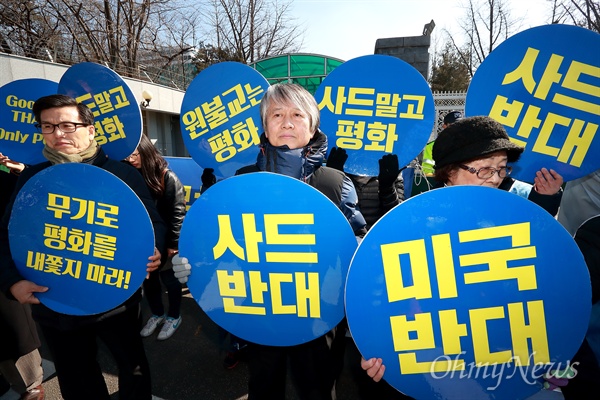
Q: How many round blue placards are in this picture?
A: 8